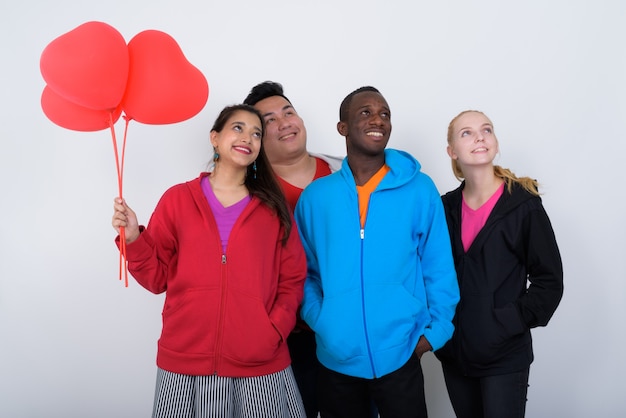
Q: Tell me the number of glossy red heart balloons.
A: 3